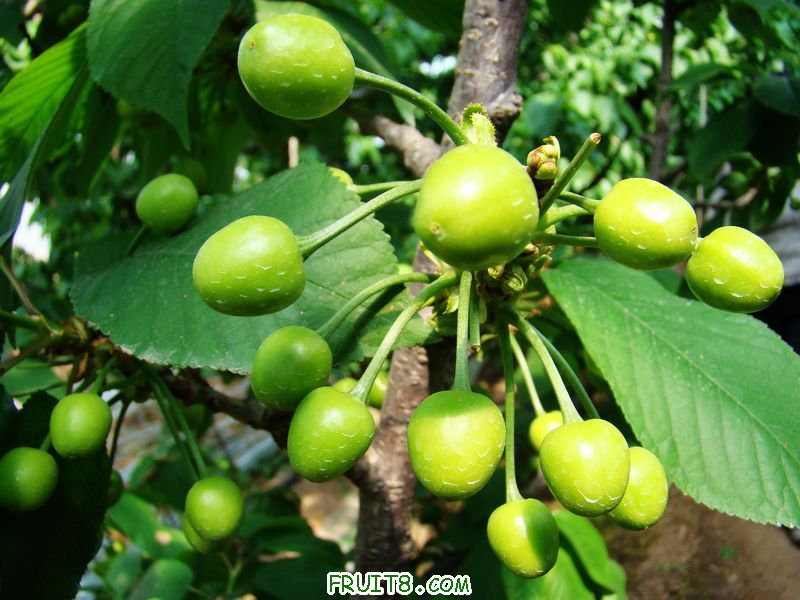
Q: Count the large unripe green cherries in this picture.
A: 11